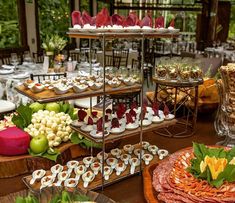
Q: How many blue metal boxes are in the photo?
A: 0